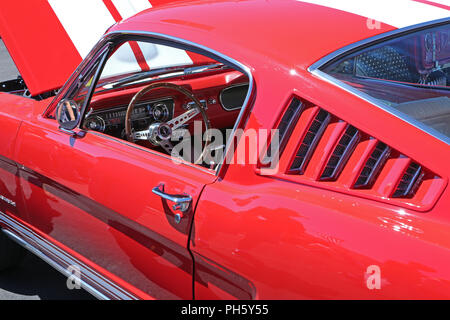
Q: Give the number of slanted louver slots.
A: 5